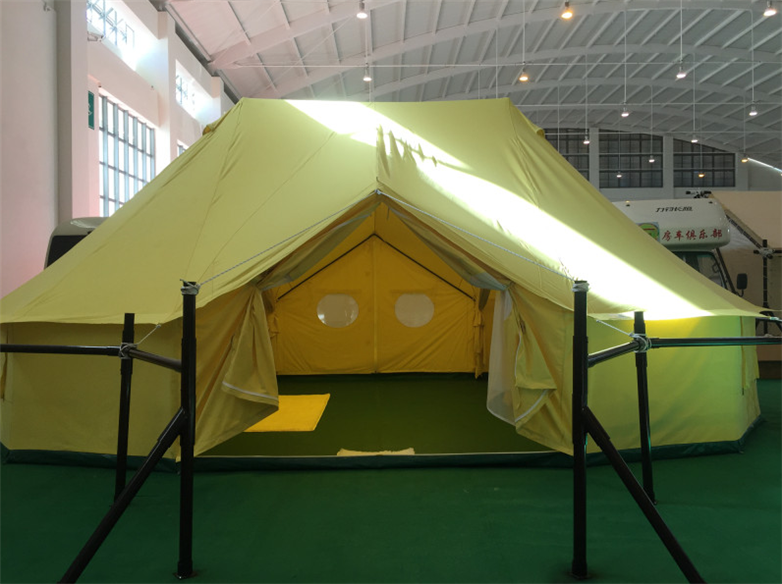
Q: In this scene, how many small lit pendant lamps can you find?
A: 14